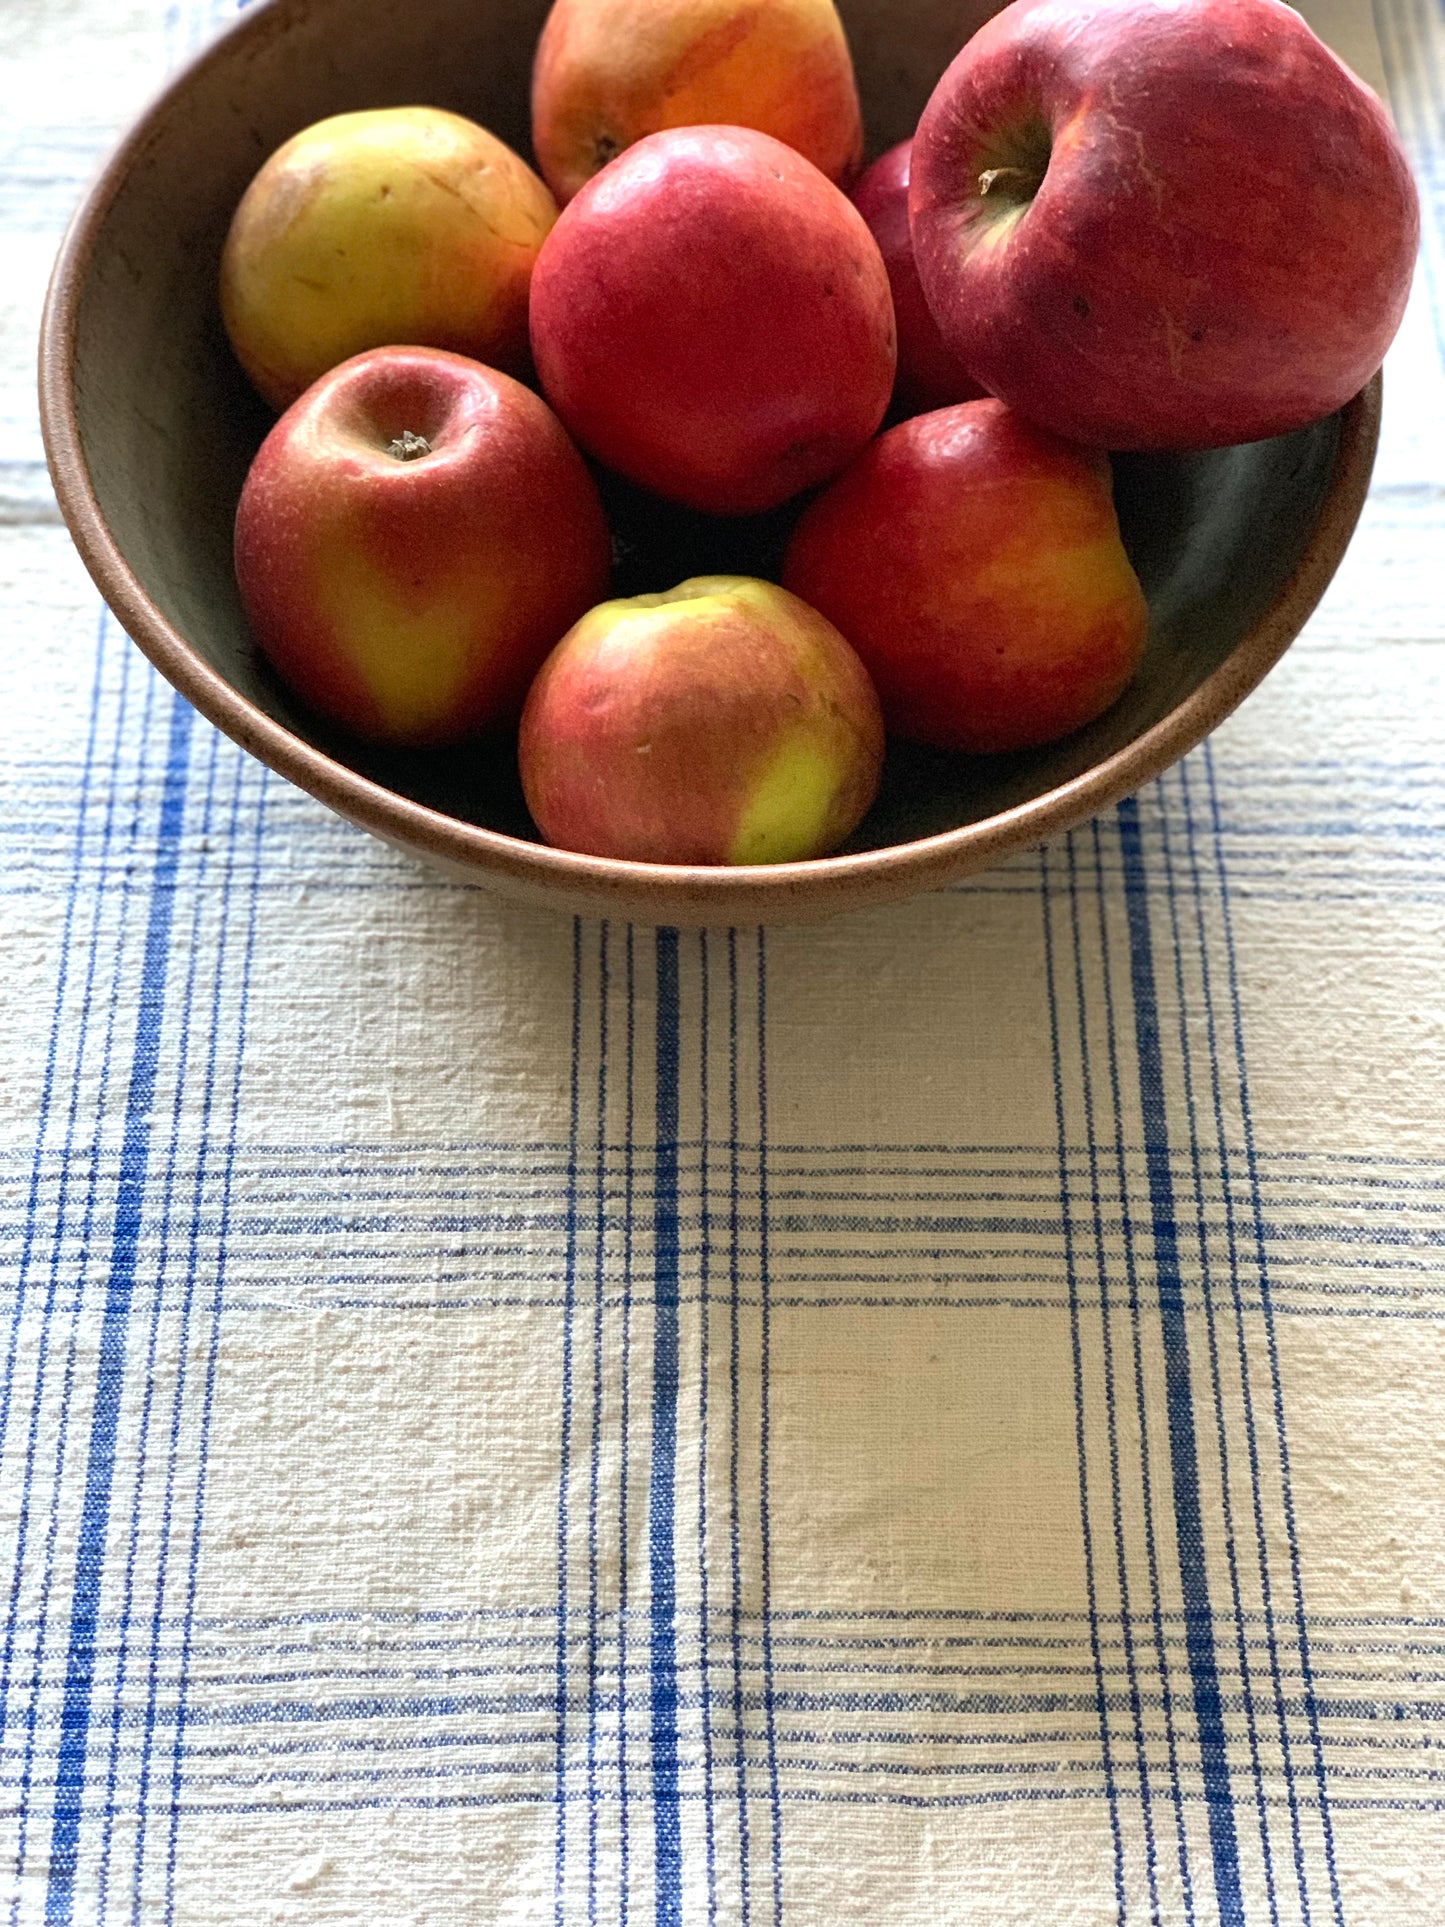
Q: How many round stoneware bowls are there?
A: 1